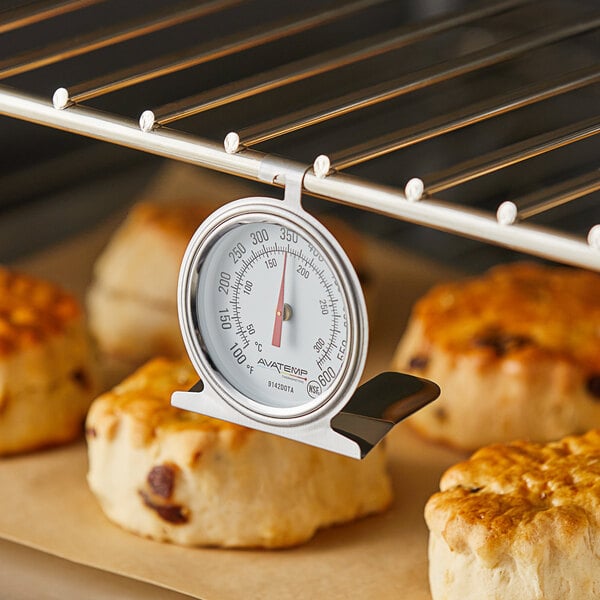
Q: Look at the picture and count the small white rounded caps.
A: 7